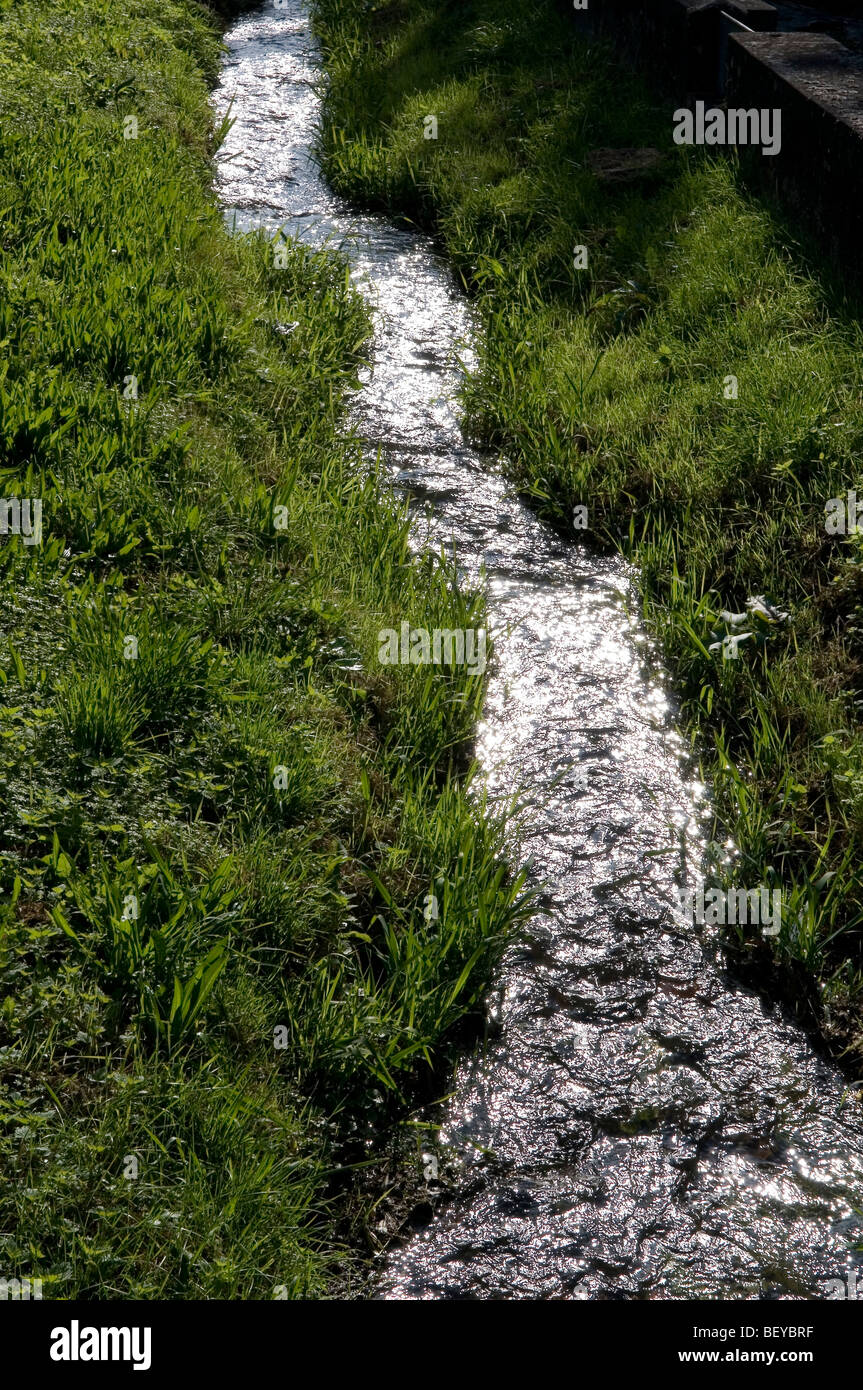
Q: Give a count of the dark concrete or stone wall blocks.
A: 2